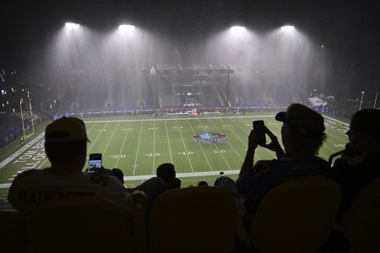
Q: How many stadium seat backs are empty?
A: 1